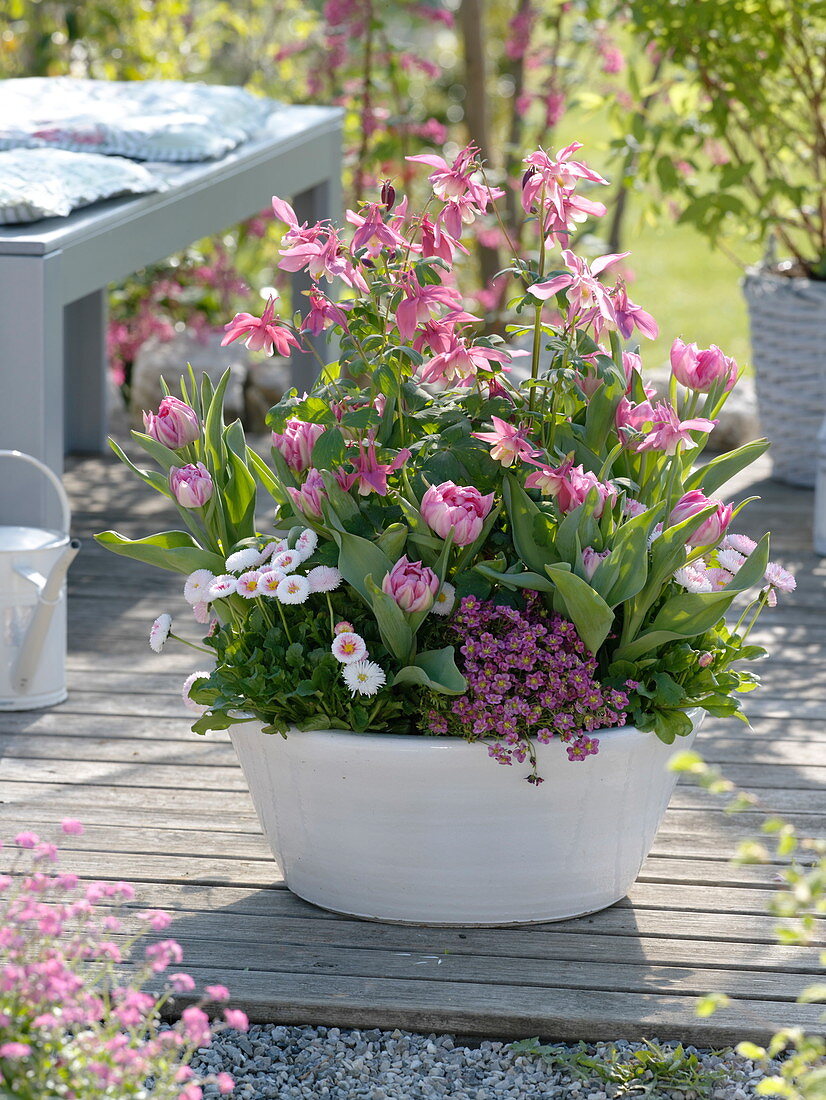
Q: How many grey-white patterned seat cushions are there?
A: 2